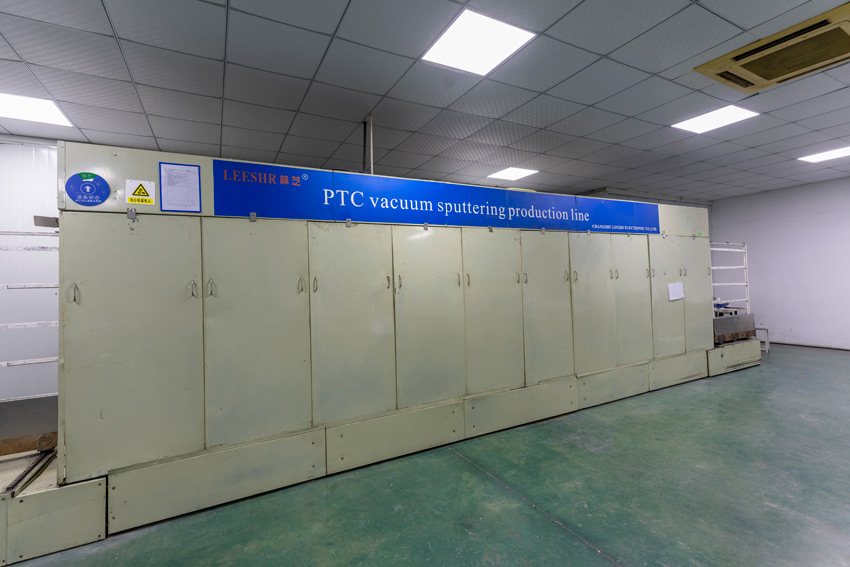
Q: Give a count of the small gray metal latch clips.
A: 10